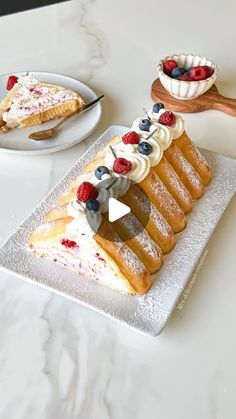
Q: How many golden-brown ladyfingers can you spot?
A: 7